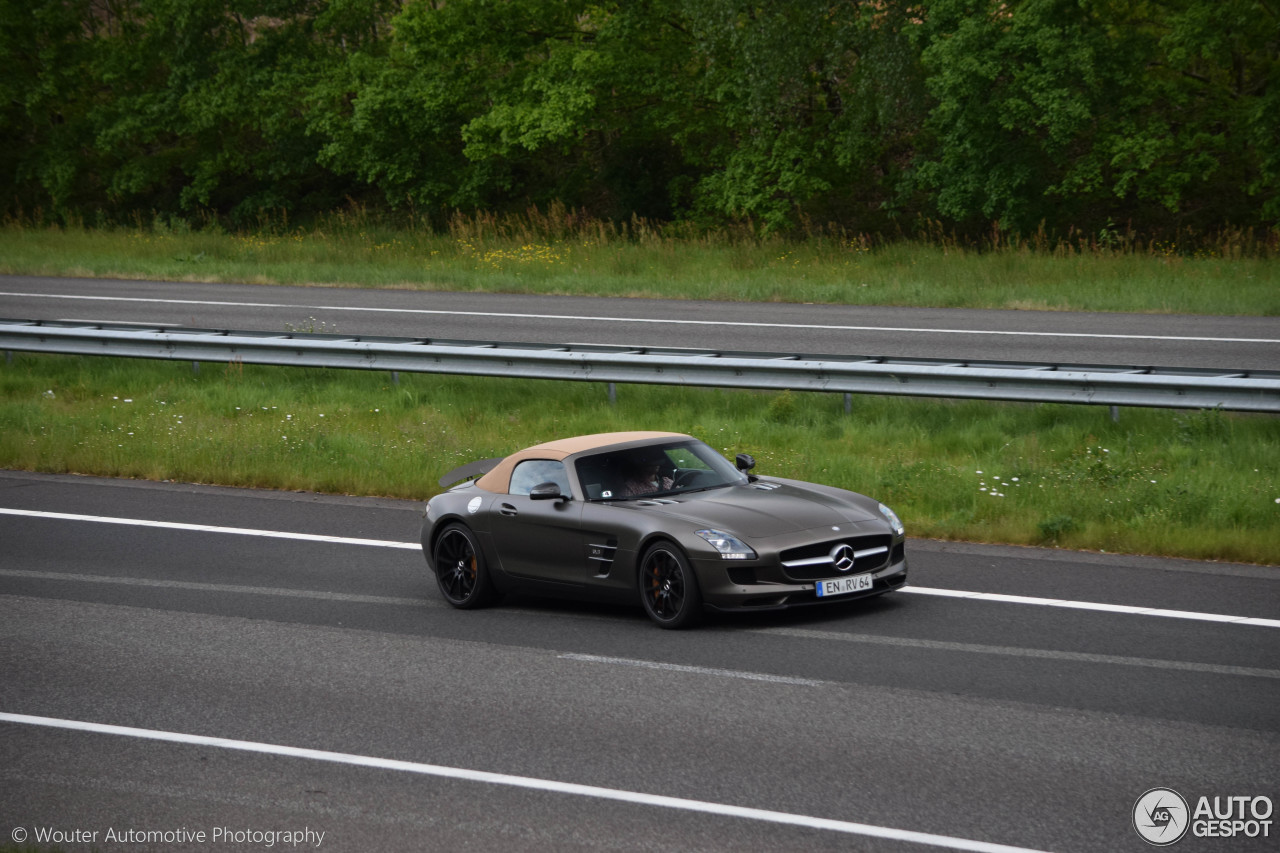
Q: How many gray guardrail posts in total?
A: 6